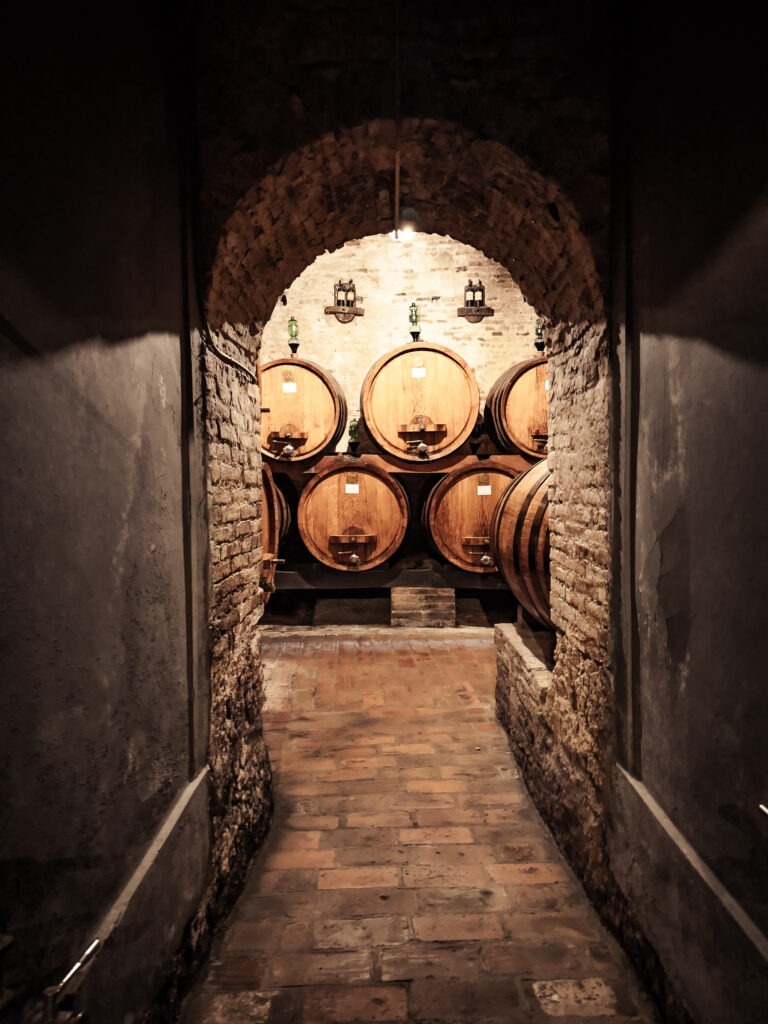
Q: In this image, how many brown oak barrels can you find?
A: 7